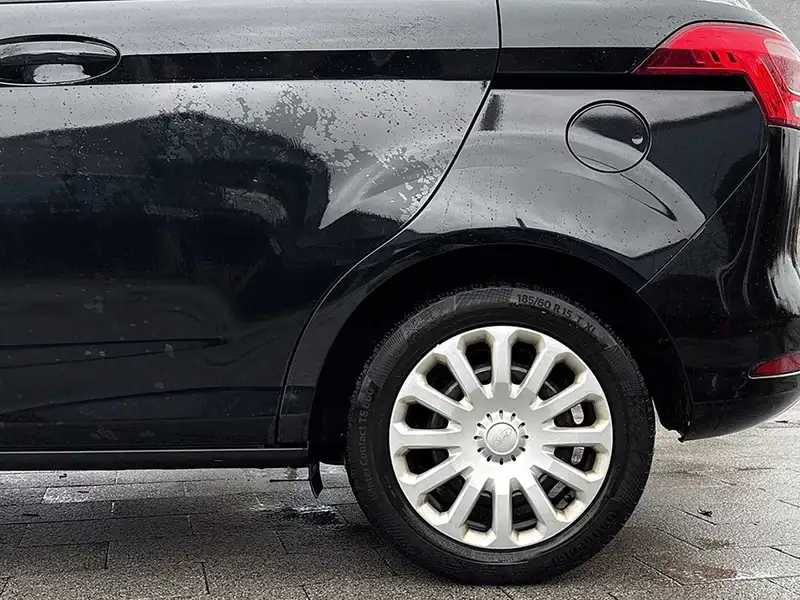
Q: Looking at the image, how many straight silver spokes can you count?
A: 12